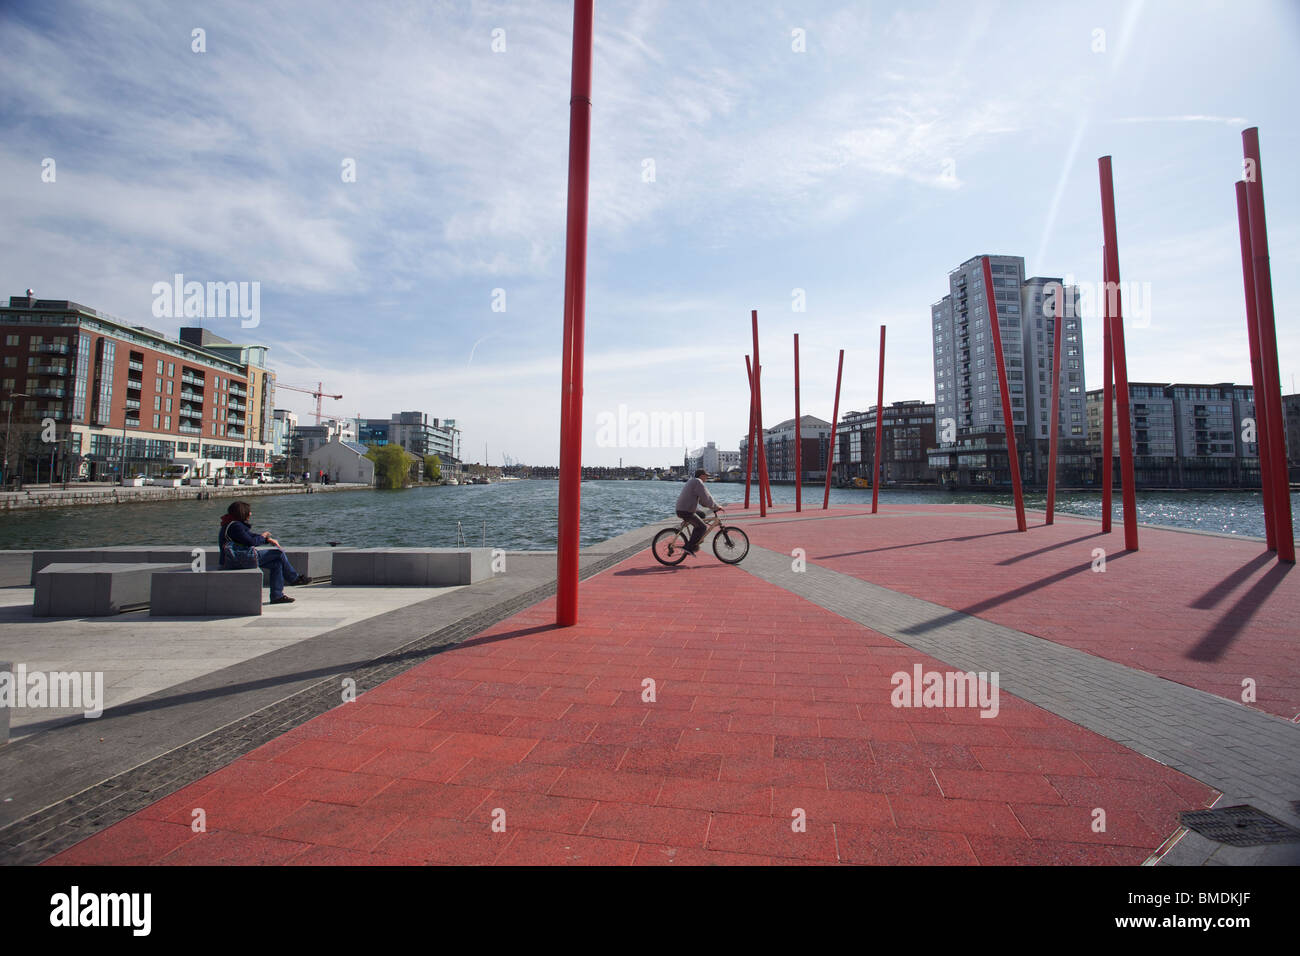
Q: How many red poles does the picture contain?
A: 13